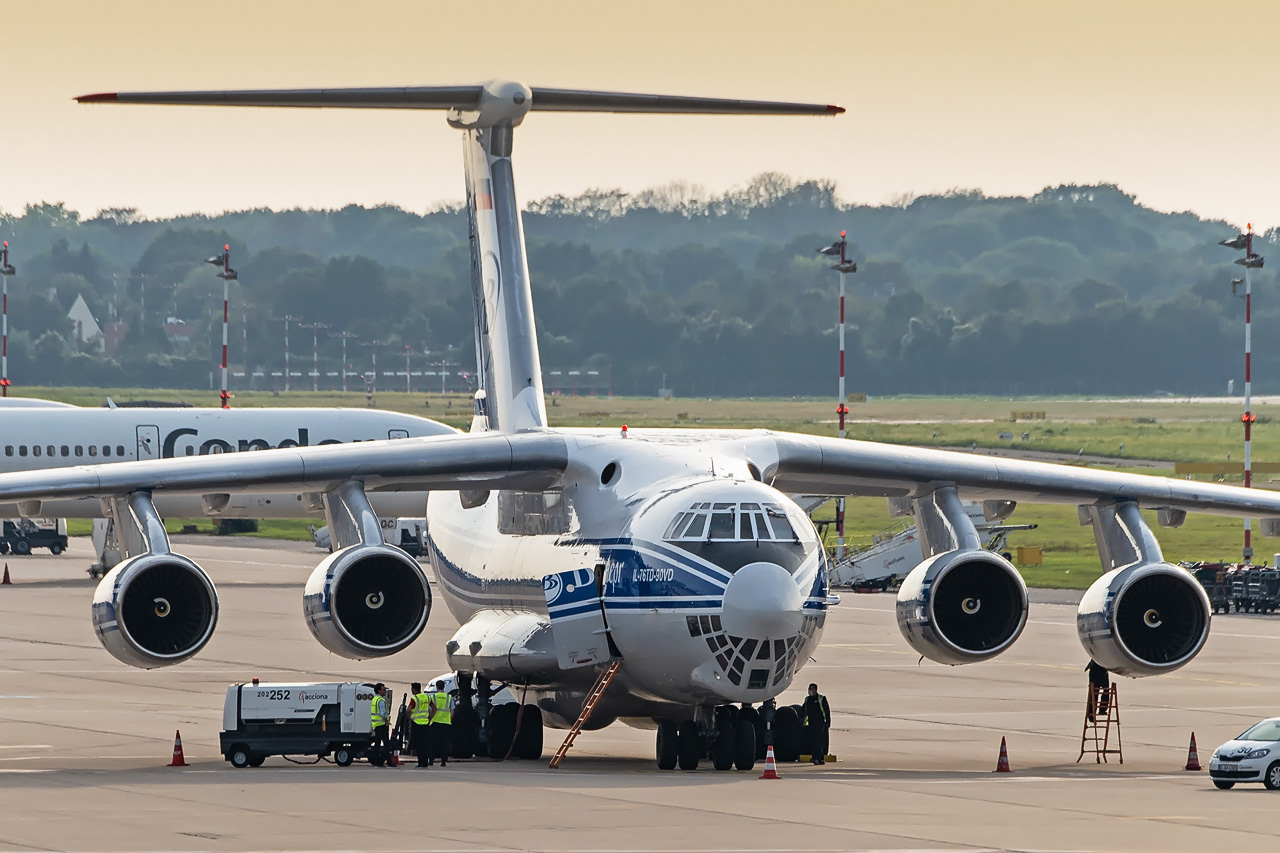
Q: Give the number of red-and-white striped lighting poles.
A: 4